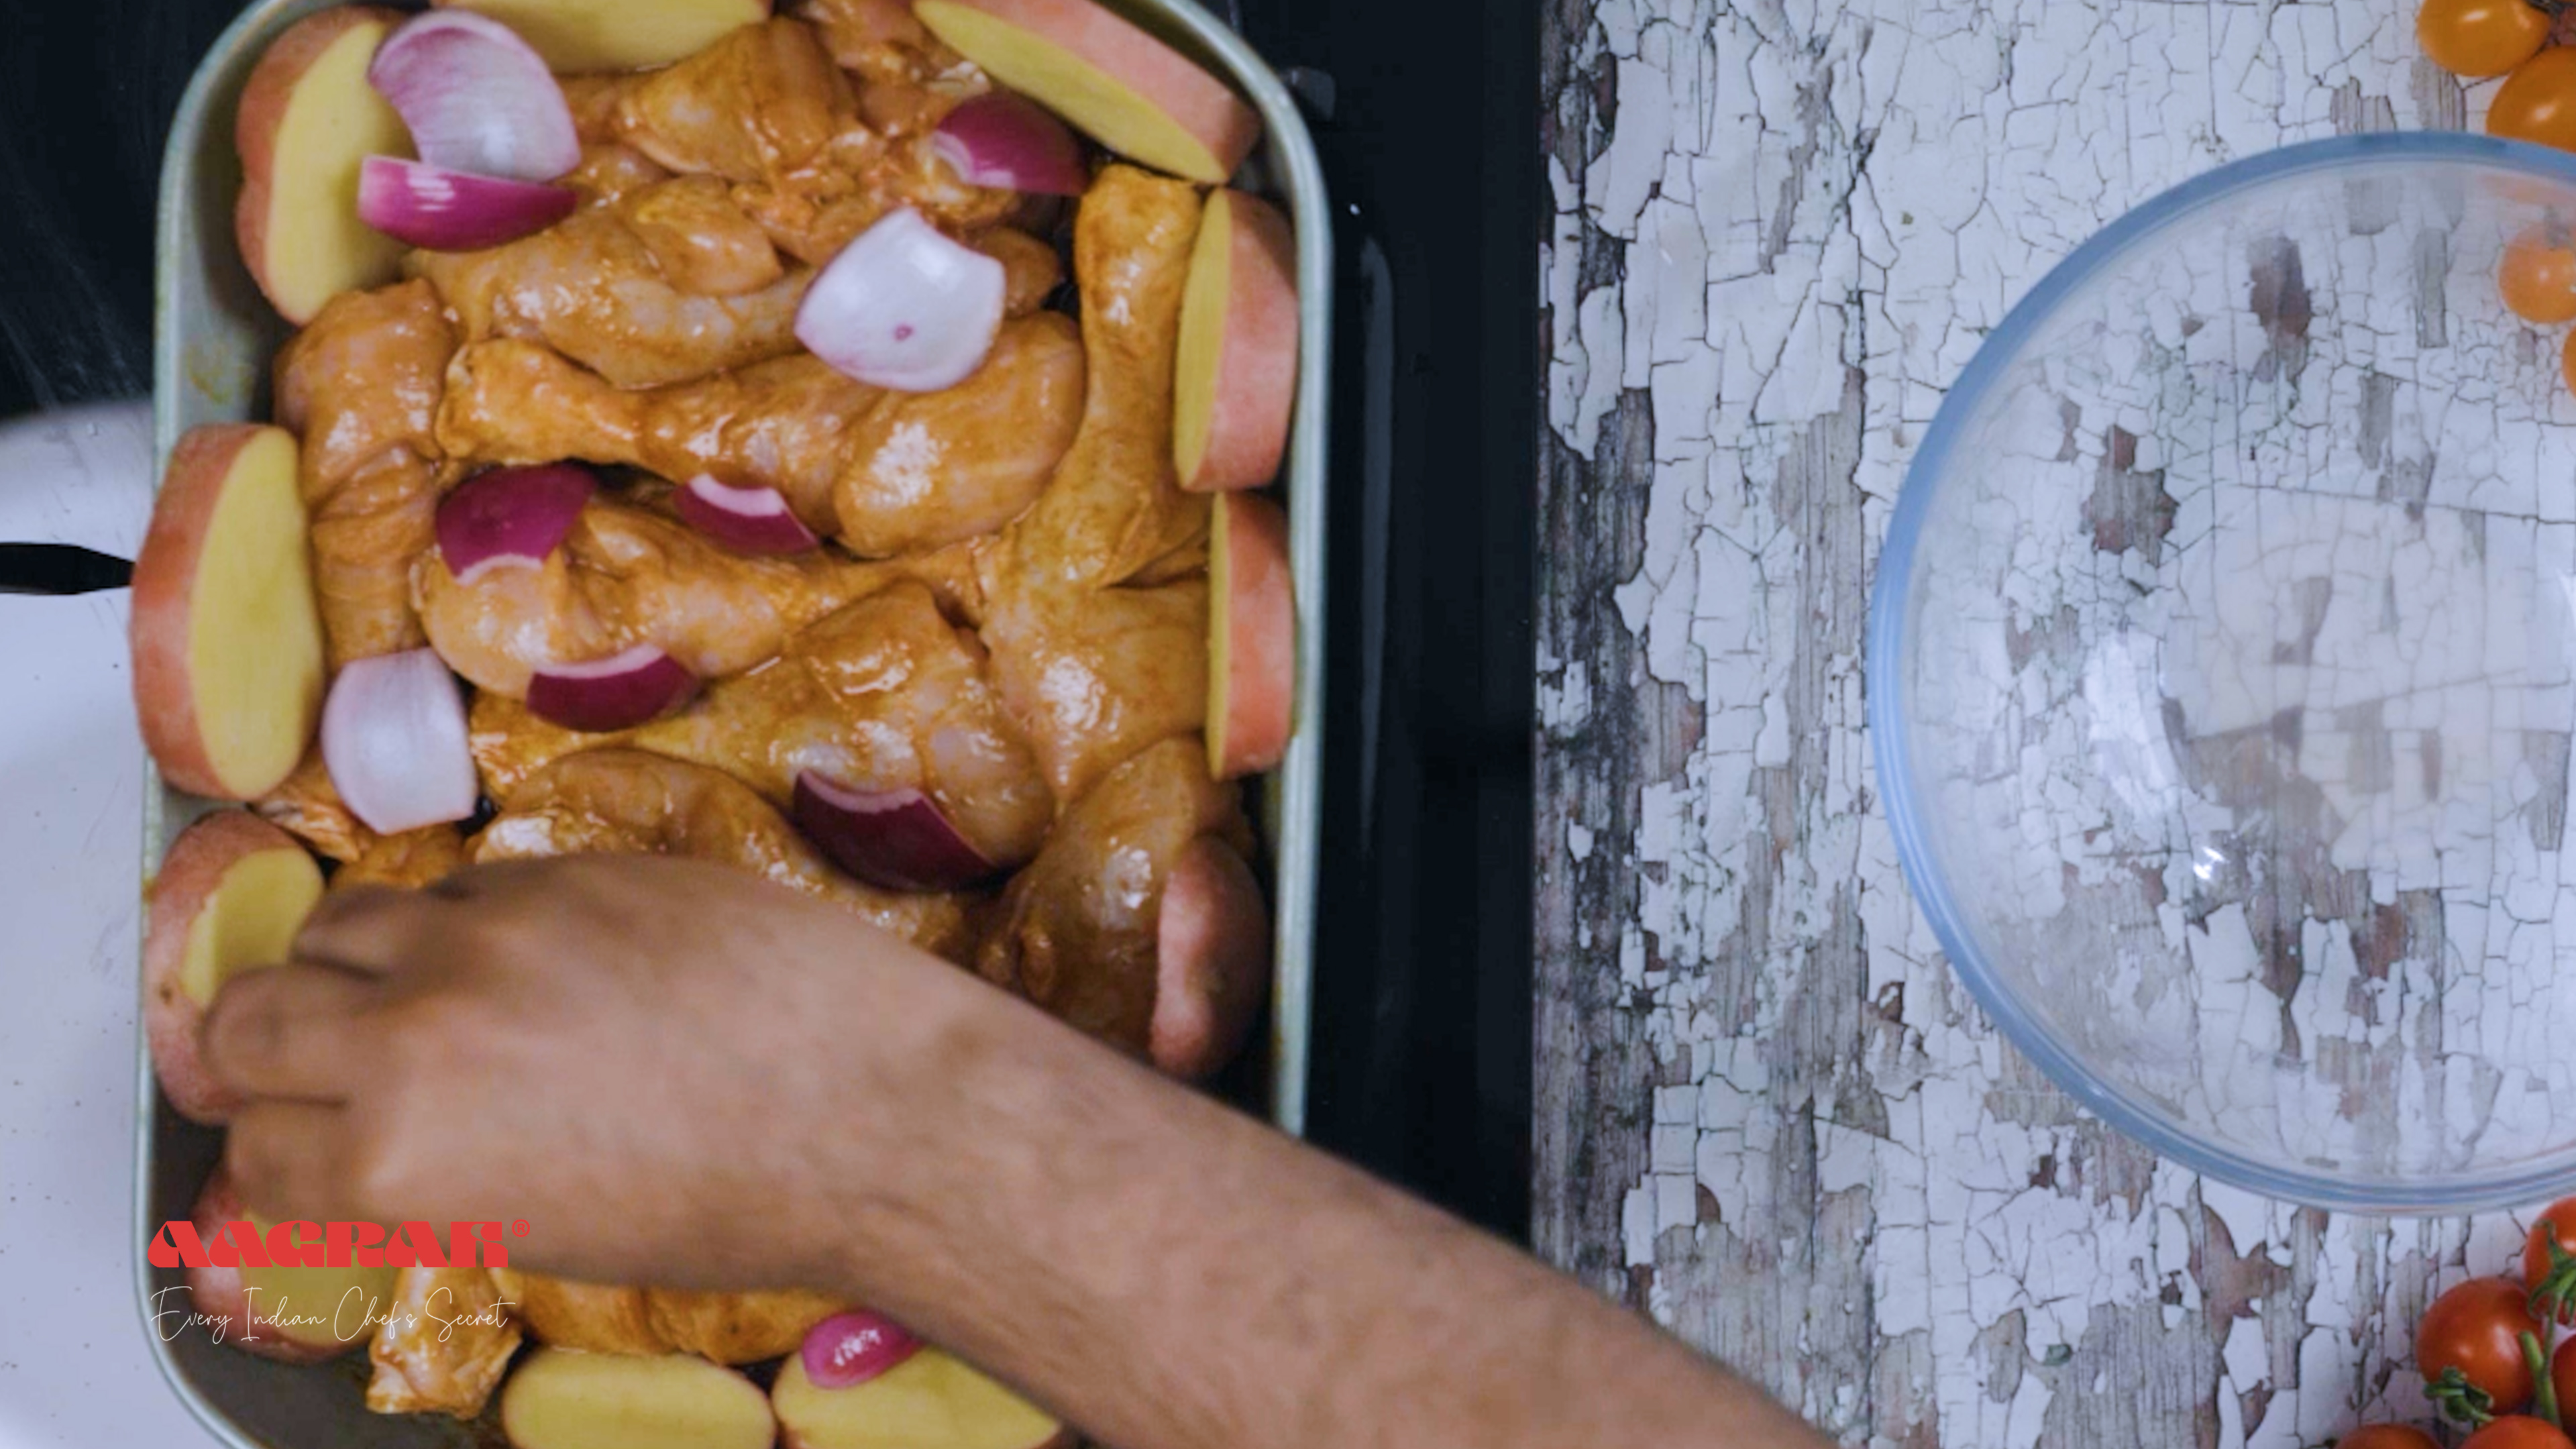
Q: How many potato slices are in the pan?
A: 11